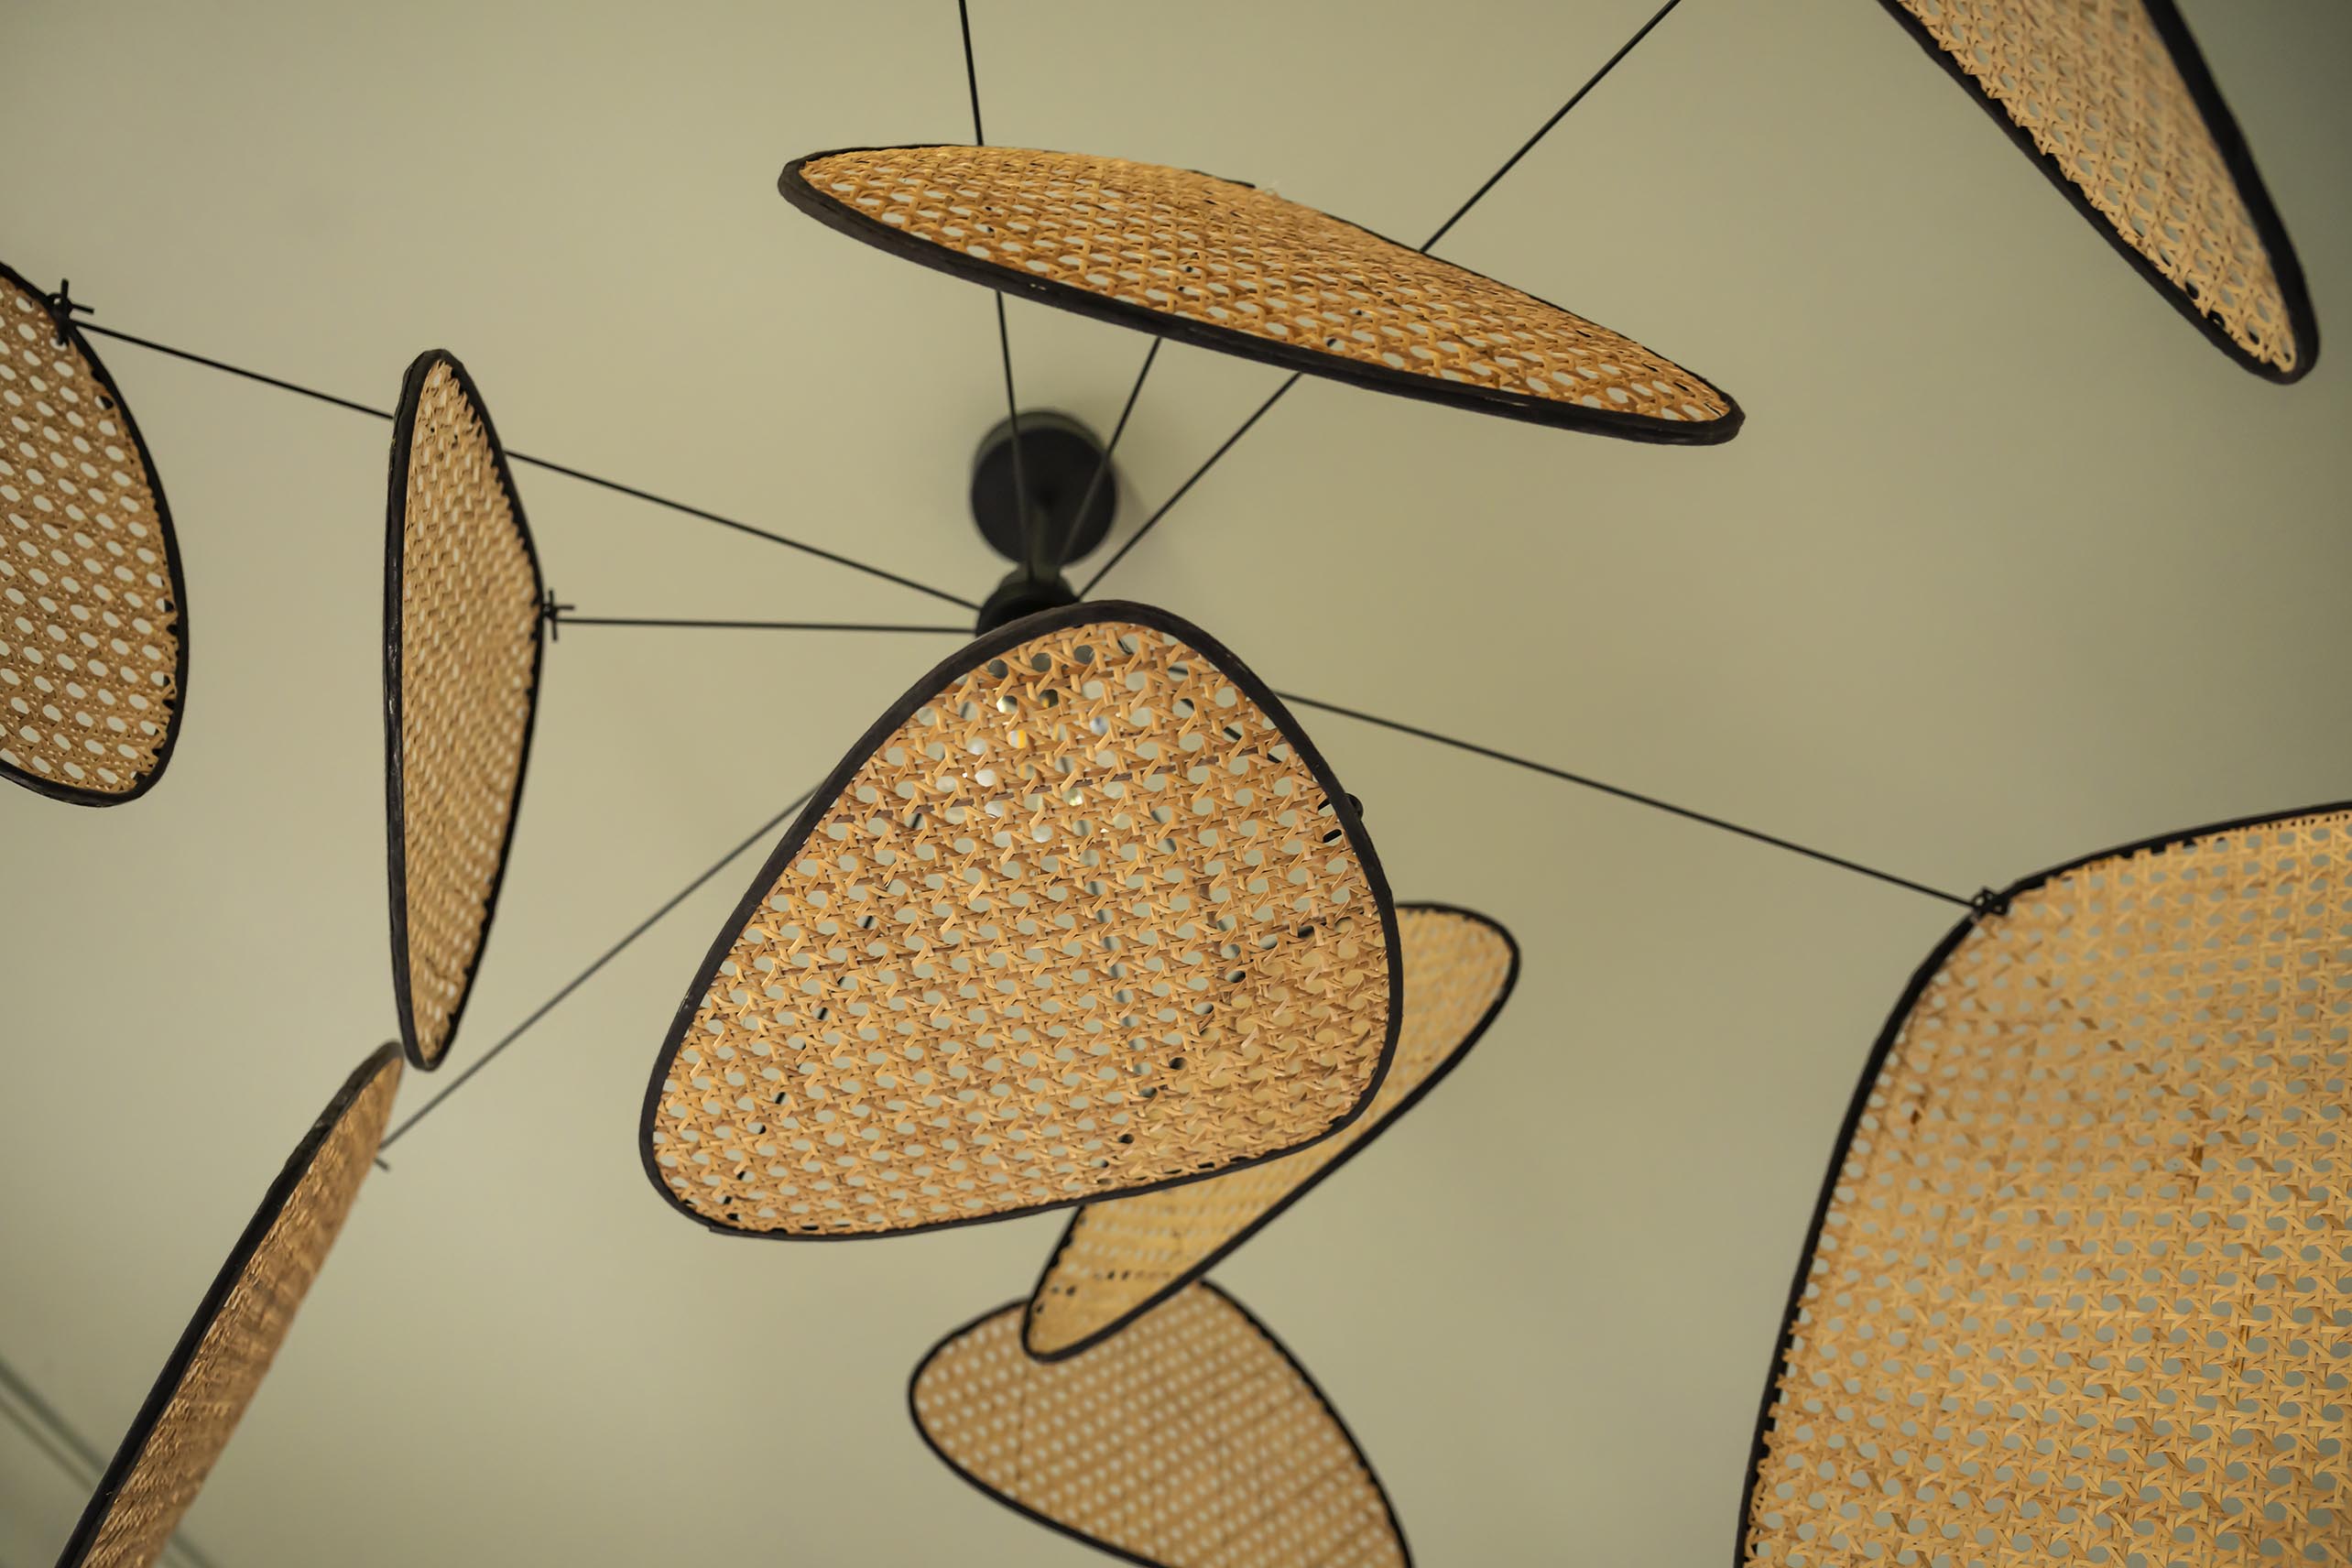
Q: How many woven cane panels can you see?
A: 9